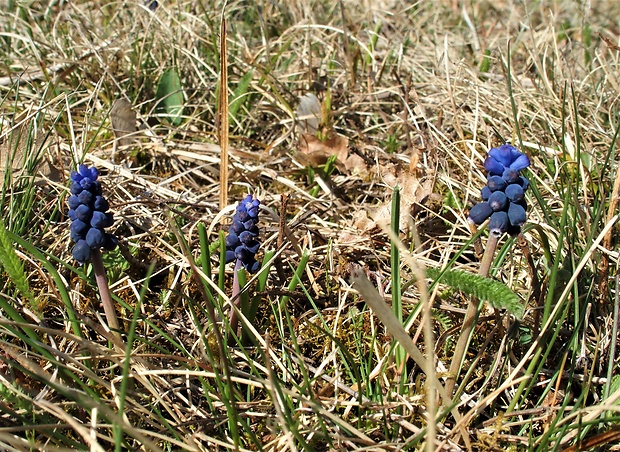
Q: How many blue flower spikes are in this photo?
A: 3